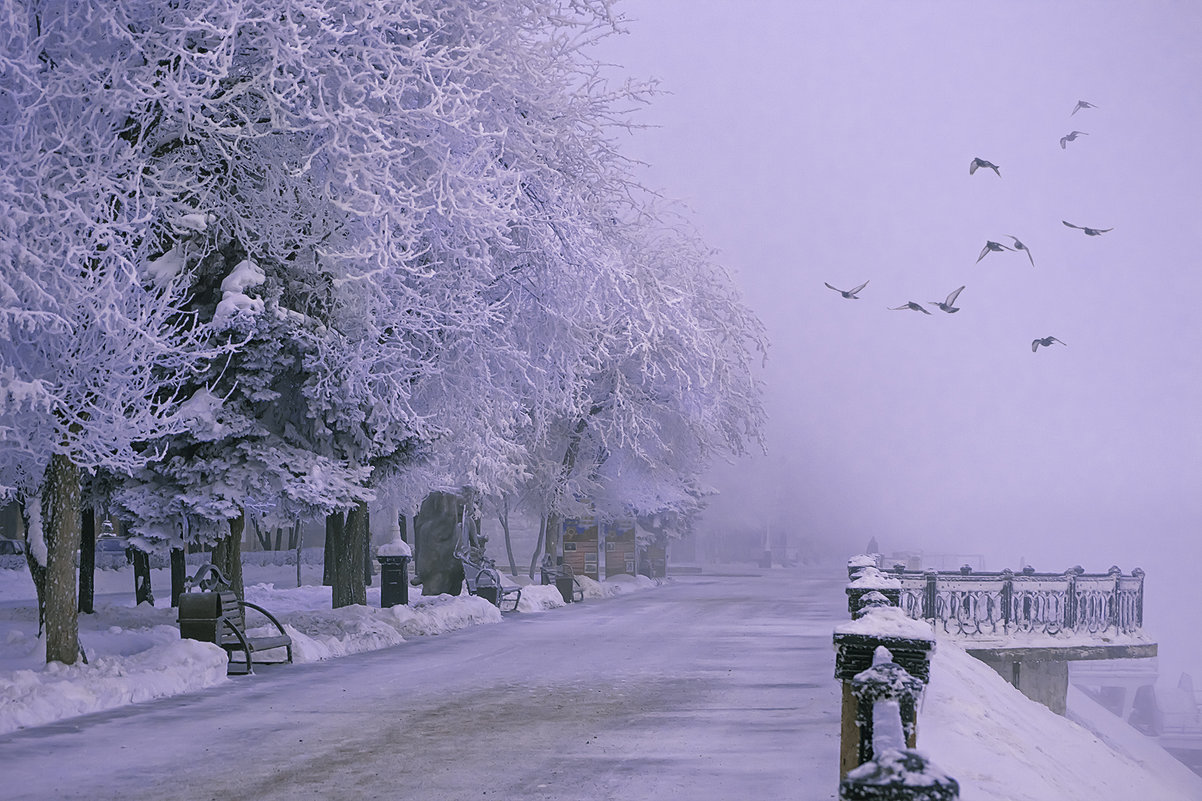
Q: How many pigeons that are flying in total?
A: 10